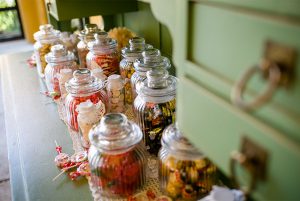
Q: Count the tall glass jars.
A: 10